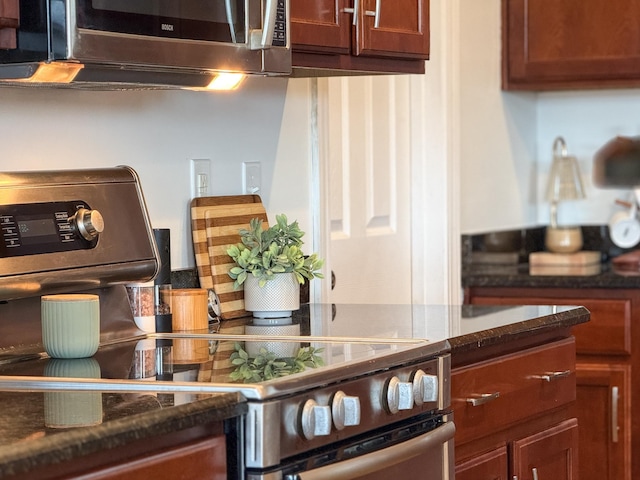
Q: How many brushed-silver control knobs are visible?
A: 5